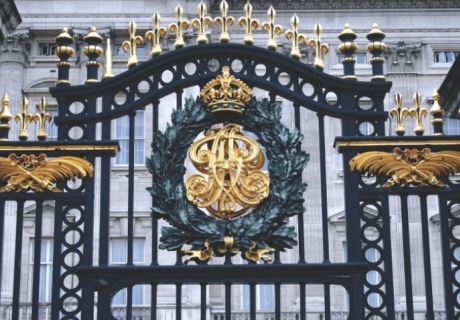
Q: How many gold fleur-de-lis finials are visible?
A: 13